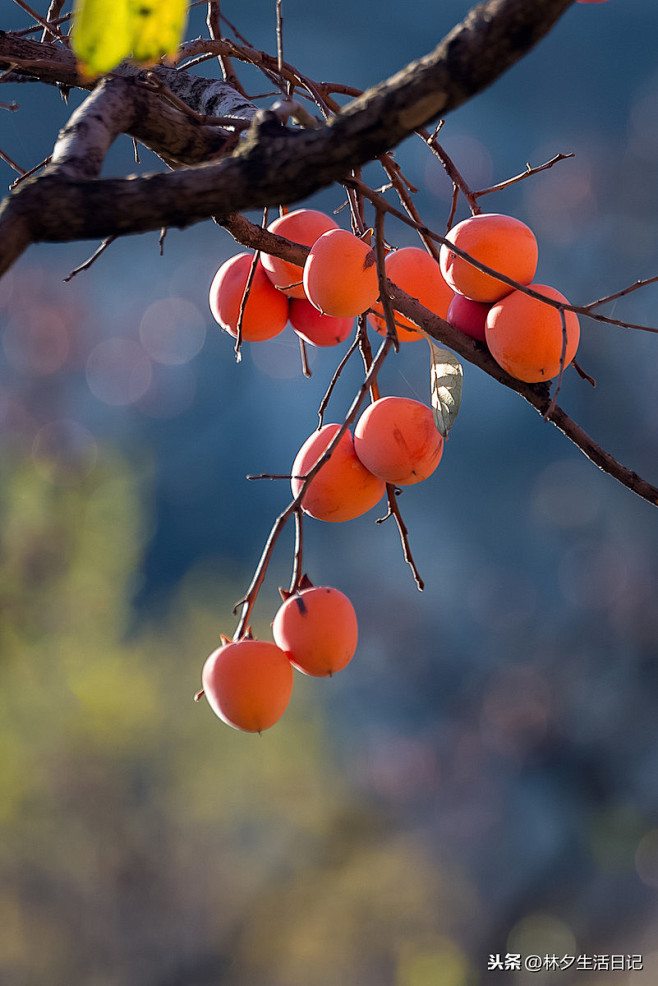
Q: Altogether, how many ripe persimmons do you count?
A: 12